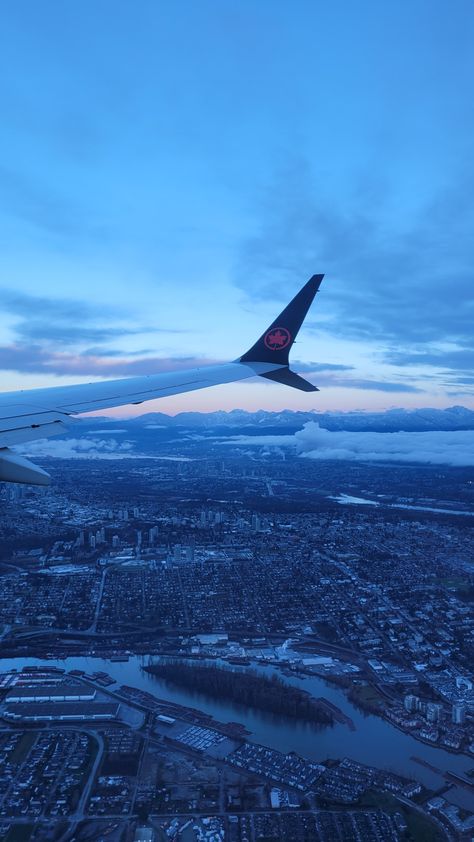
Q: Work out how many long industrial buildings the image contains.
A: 2